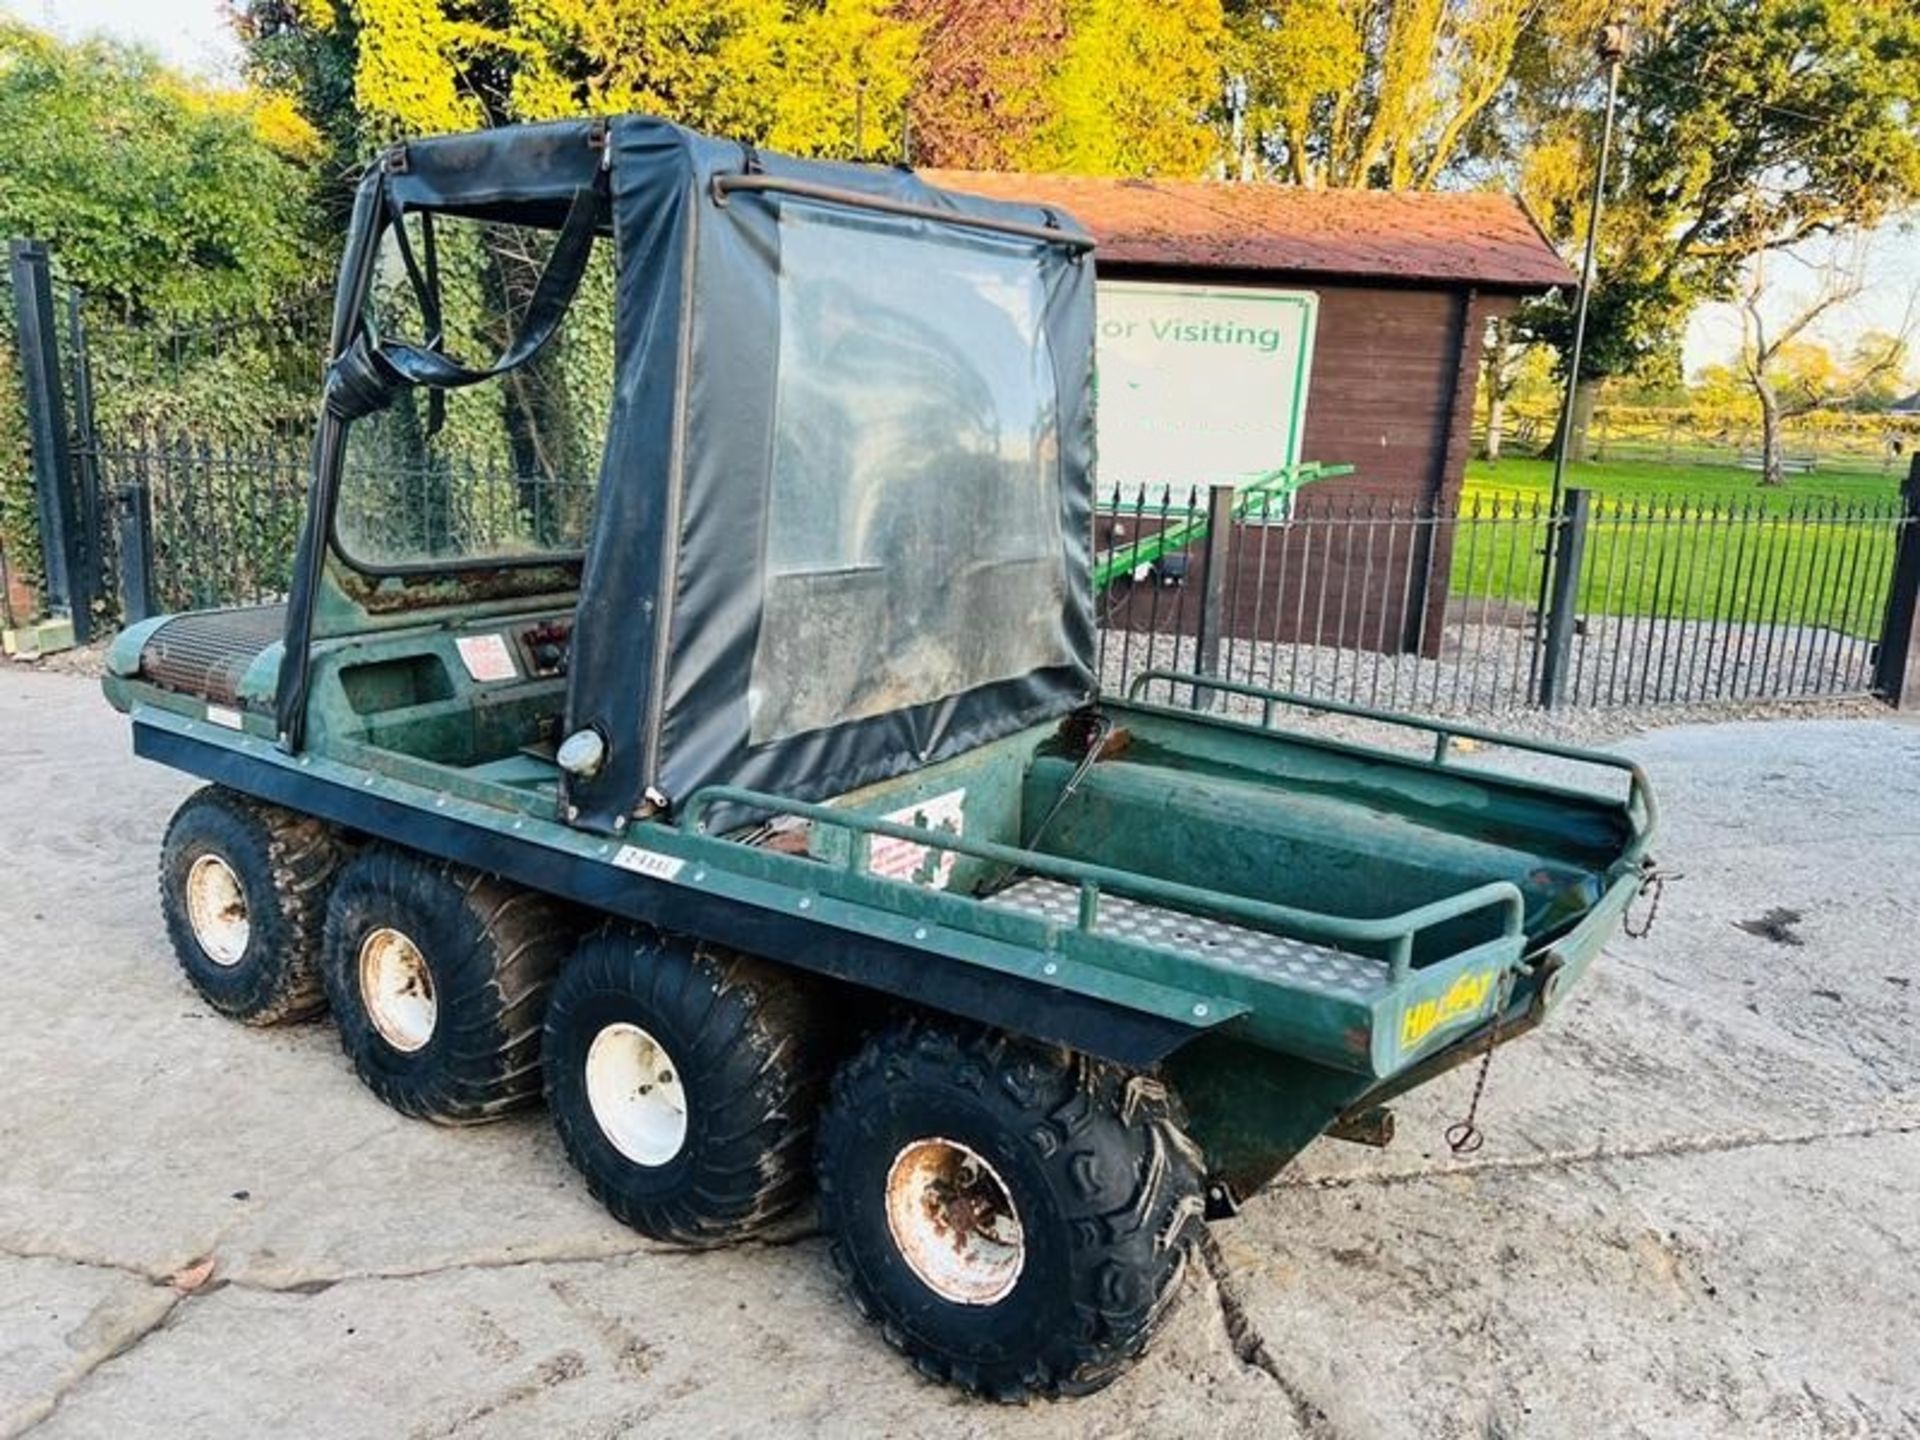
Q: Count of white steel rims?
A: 4